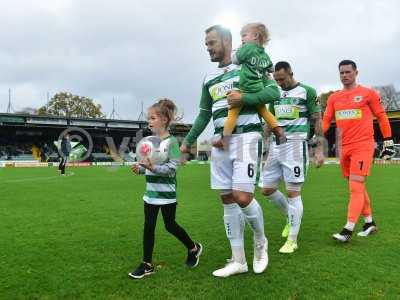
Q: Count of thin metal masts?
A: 4